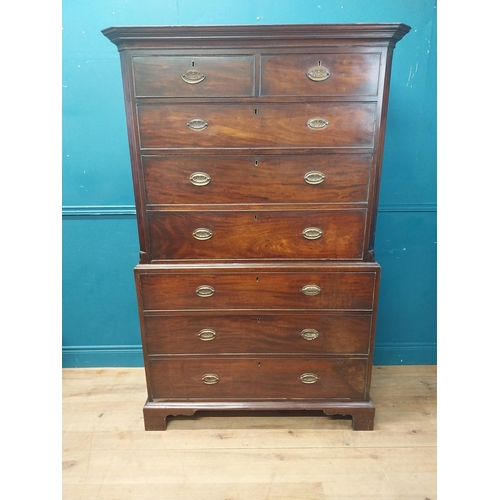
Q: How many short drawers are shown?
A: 2